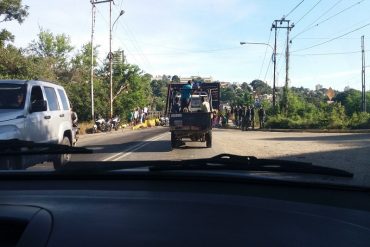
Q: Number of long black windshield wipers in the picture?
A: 2